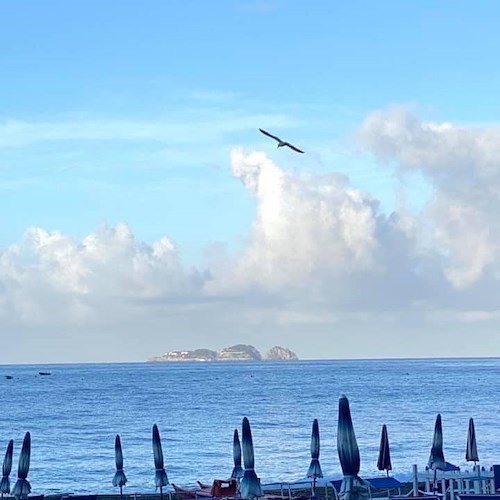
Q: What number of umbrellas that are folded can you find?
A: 11